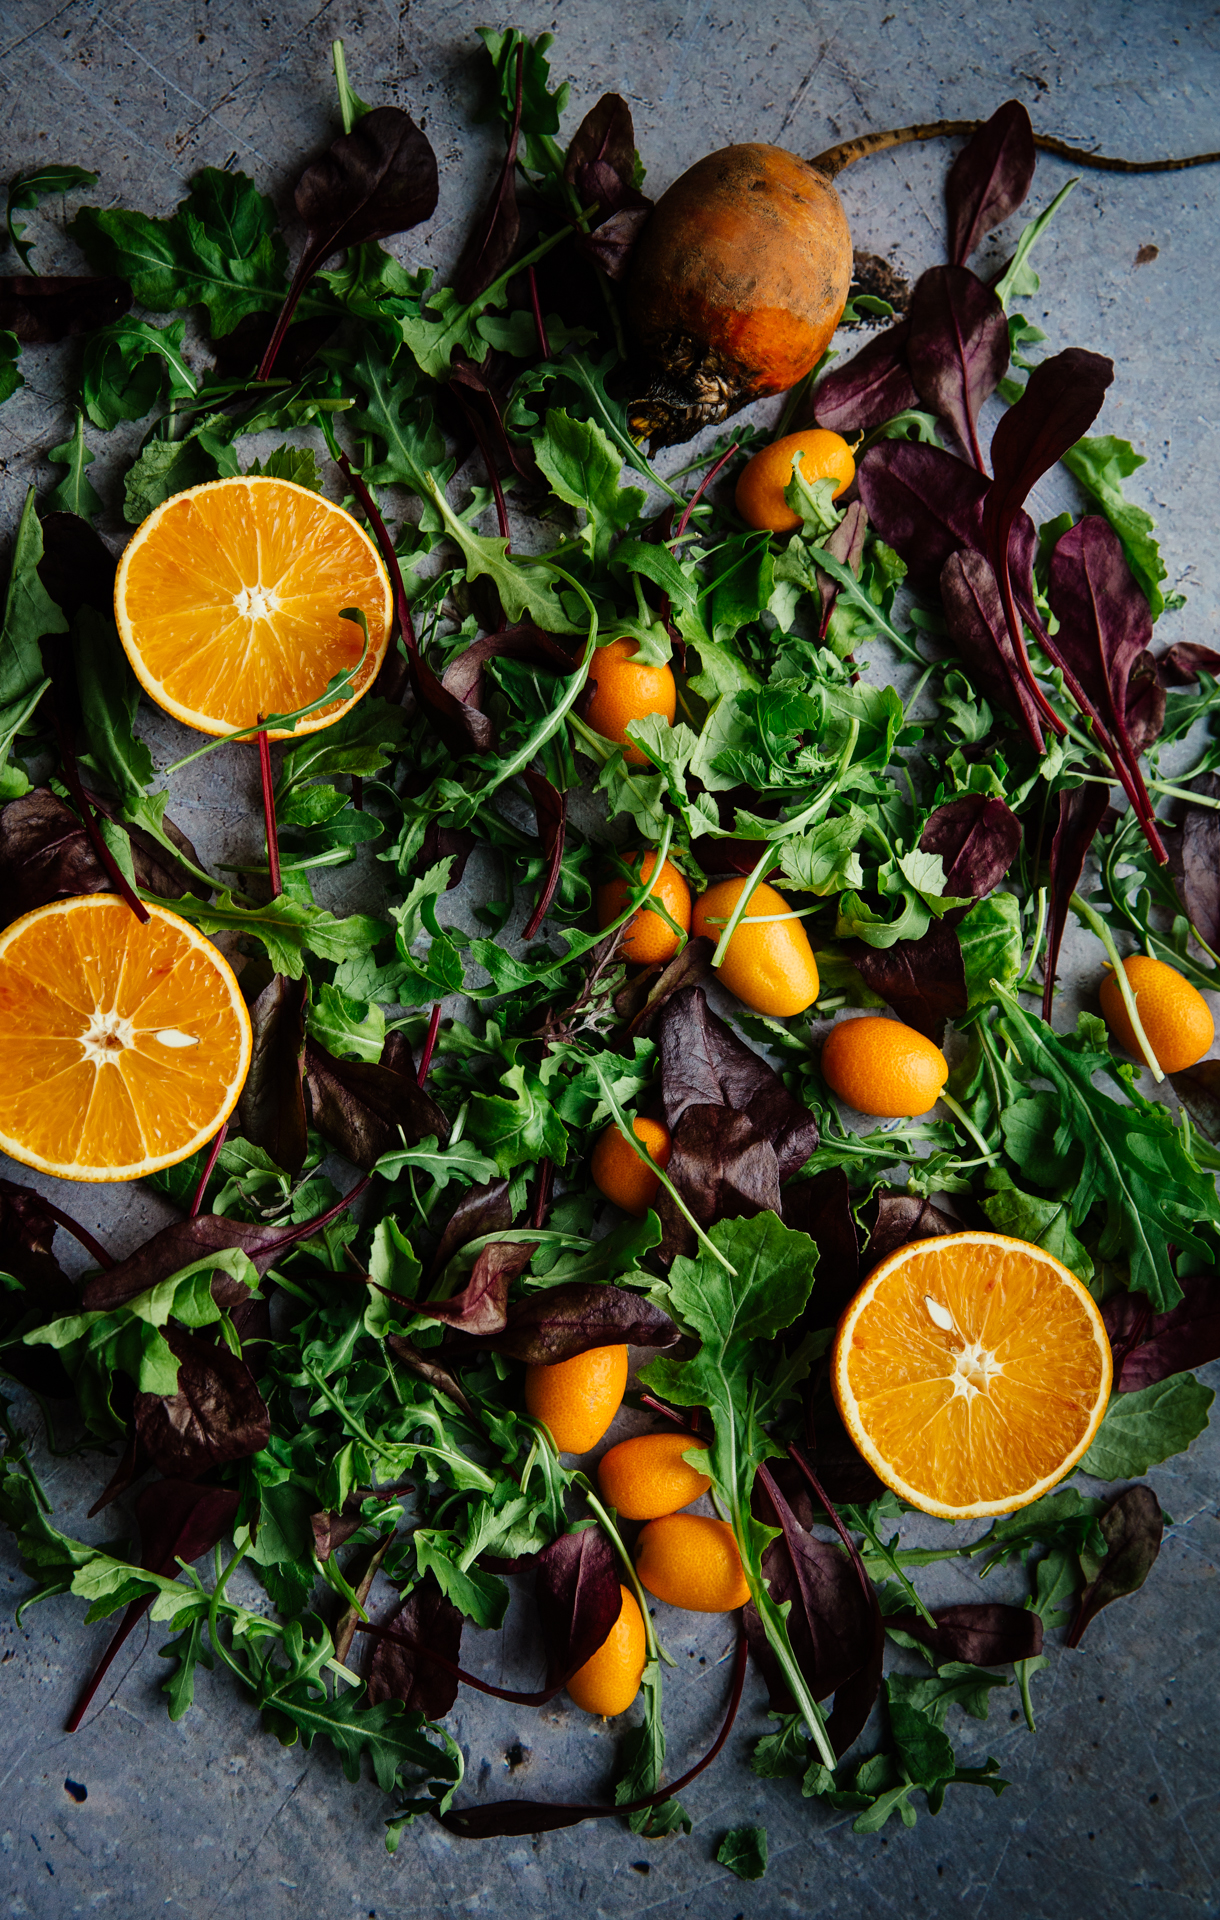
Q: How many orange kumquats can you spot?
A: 11